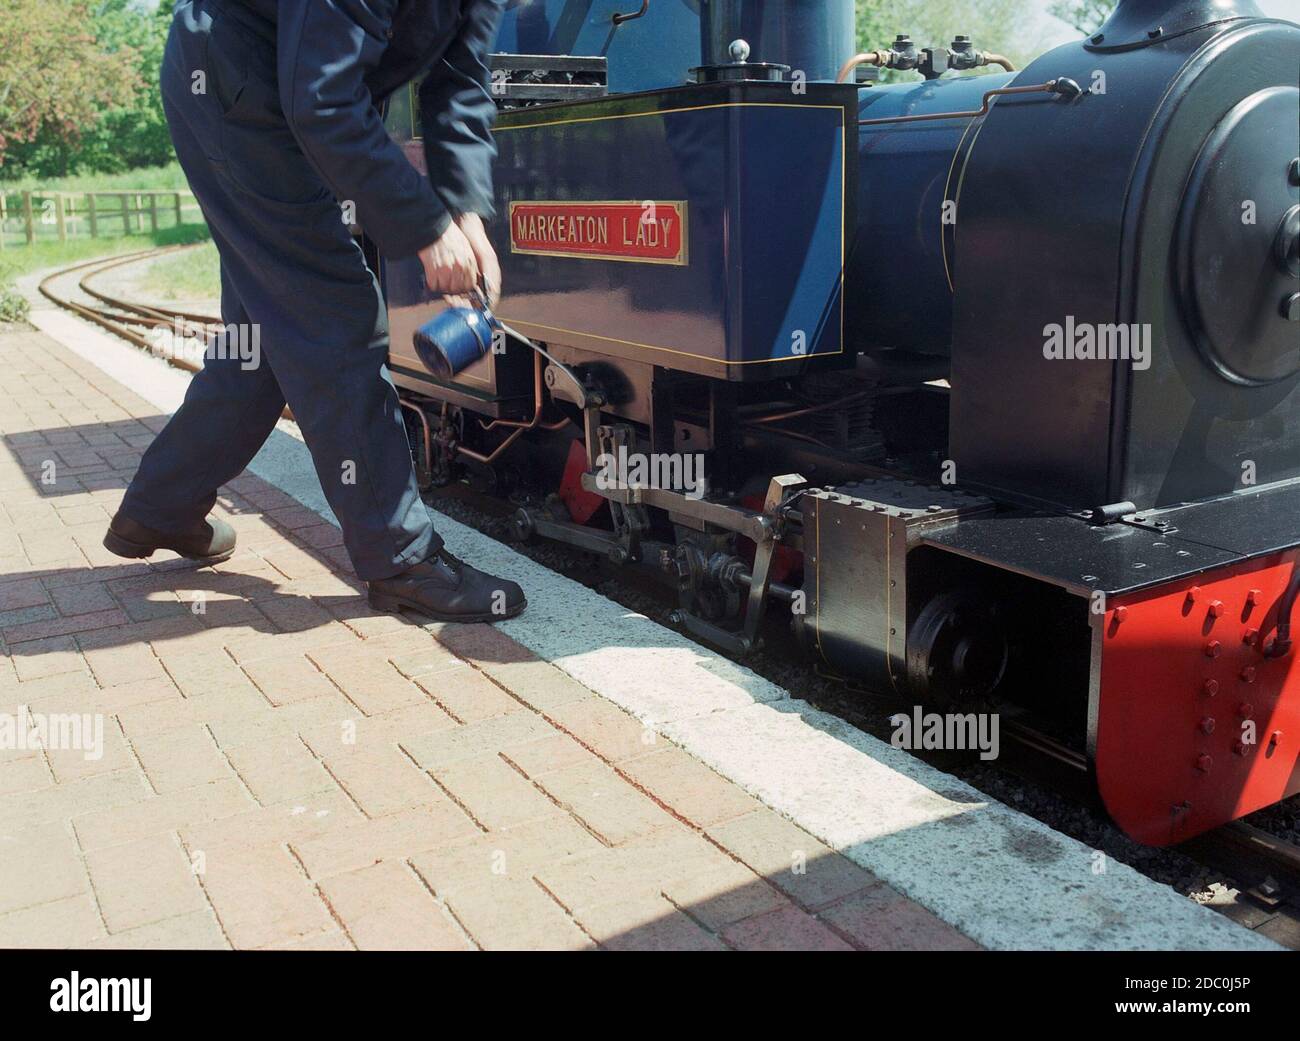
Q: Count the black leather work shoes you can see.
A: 2